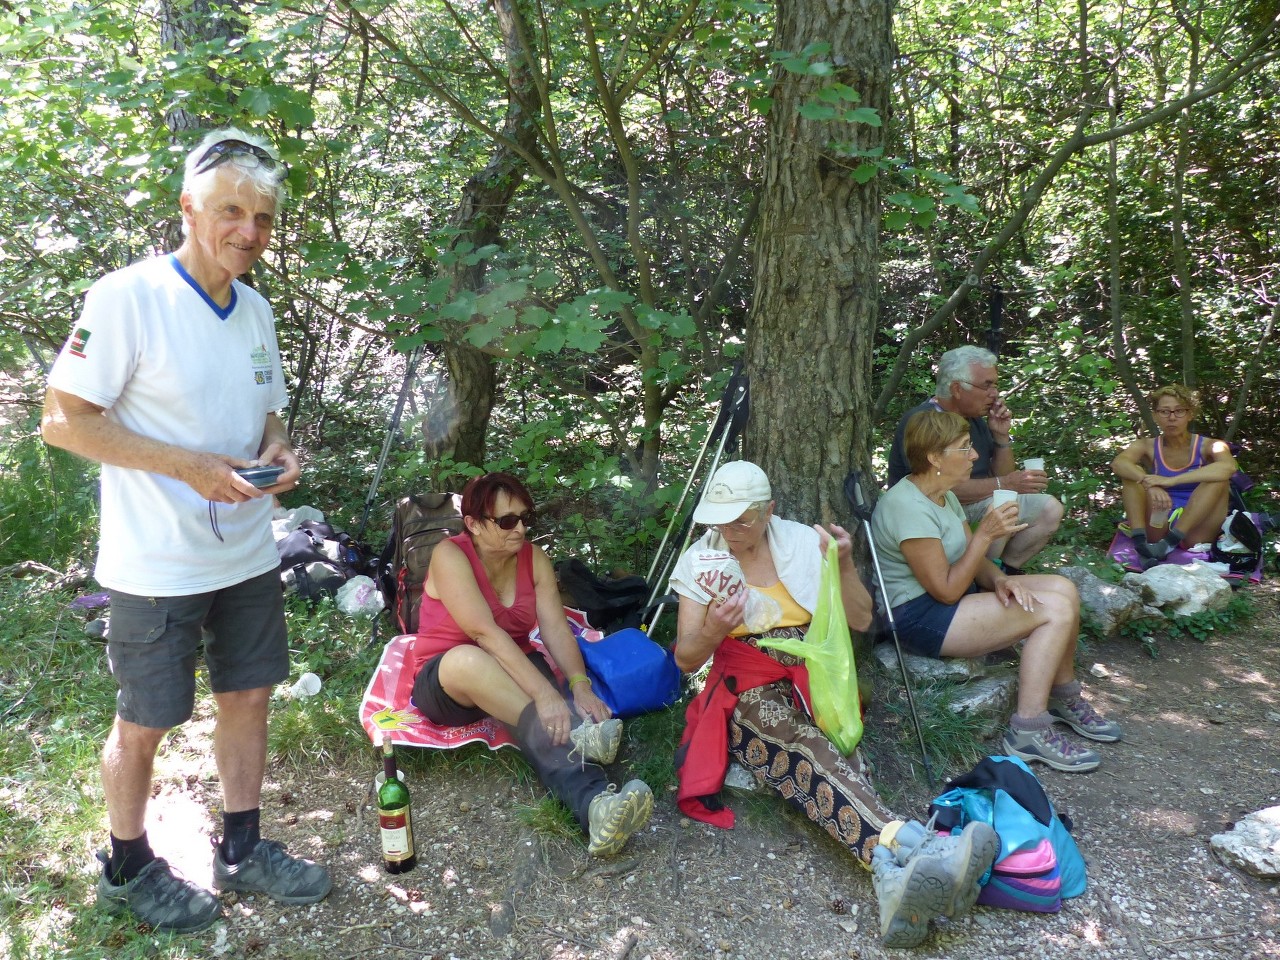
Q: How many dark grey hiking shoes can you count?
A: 2